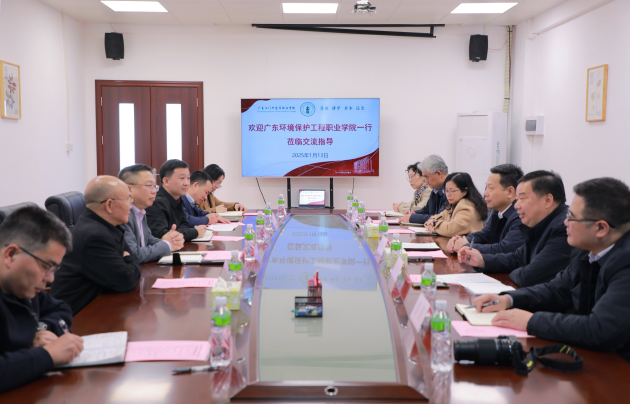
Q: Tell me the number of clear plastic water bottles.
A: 13